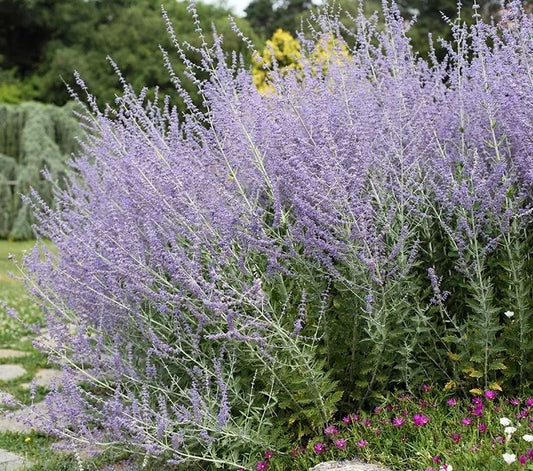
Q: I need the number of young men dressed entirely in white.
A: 0